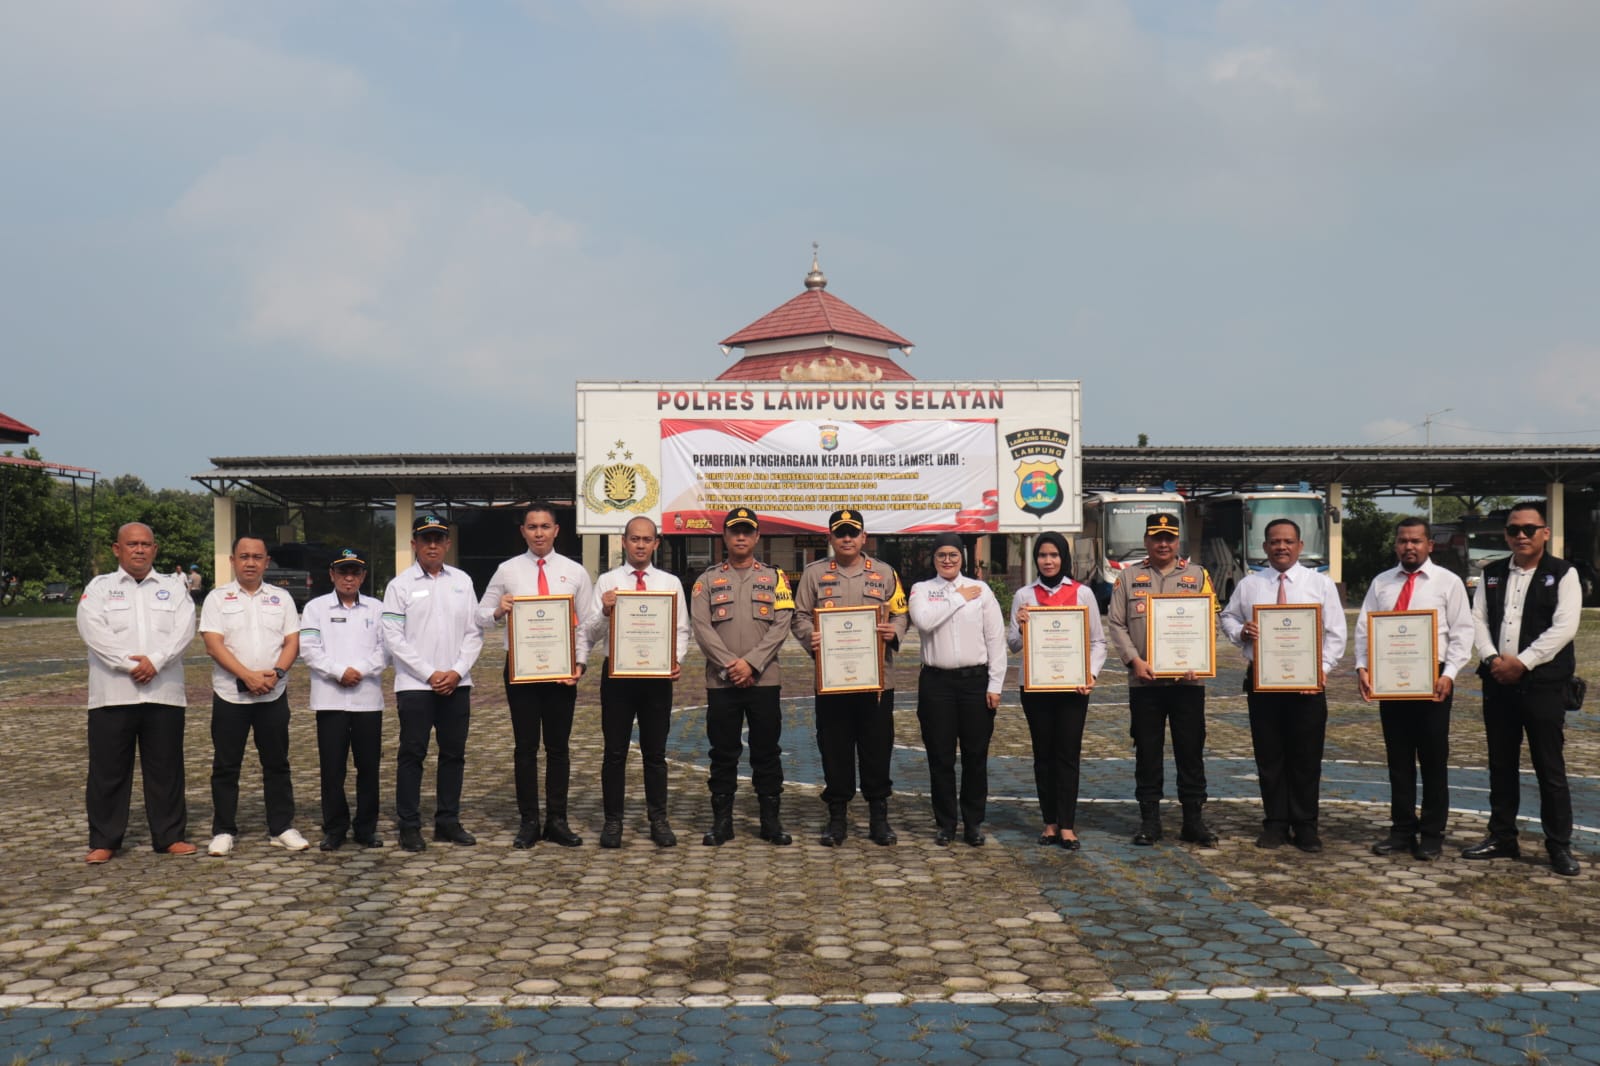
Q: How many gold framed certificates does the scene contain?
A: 7